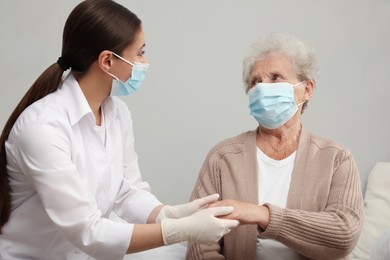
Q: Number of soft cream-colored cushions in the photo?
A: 1